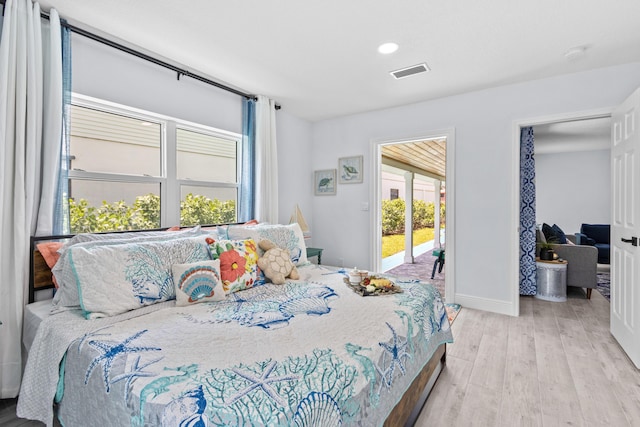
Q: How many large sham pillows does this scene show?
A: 2